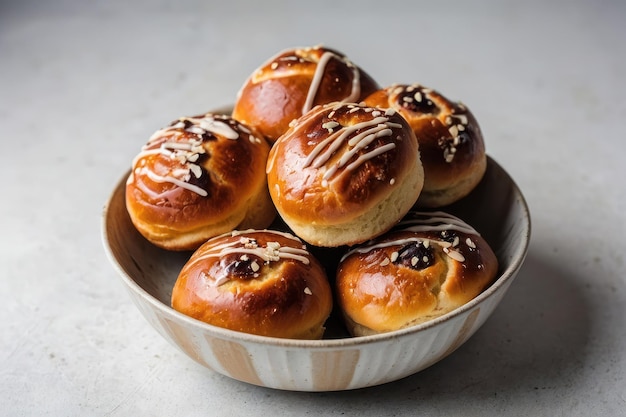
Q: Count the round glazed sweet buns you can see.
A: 6